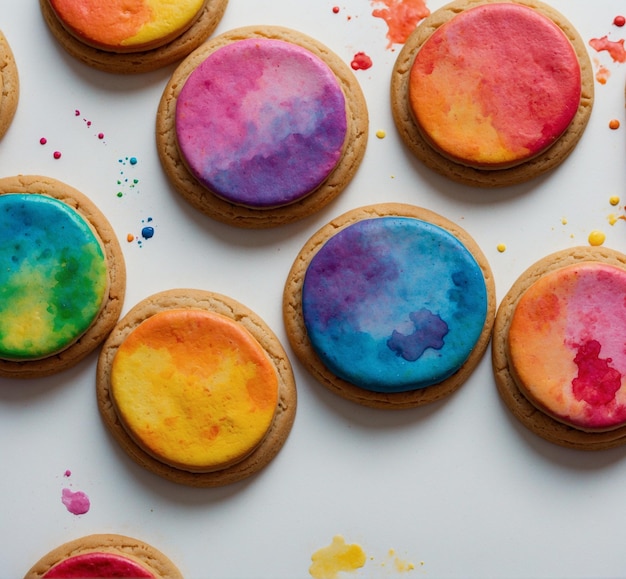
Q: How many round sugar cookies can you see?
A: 9